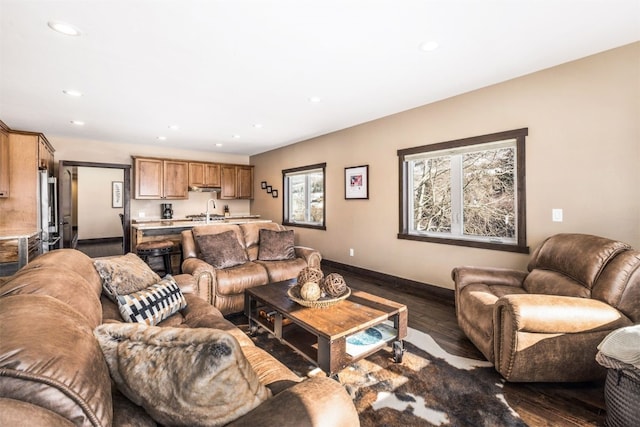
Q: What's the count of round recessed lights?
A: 10